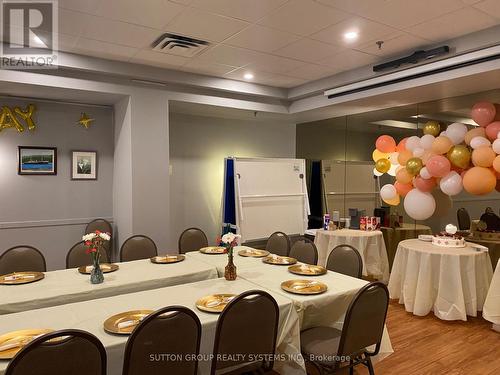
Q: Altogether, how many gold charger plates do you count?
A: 11